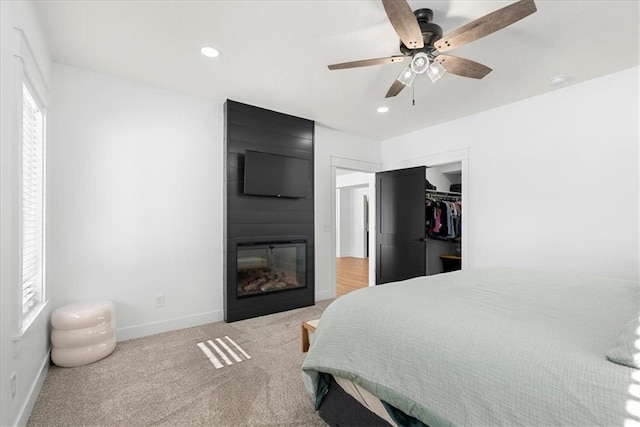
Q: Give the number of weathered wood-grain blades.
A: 5